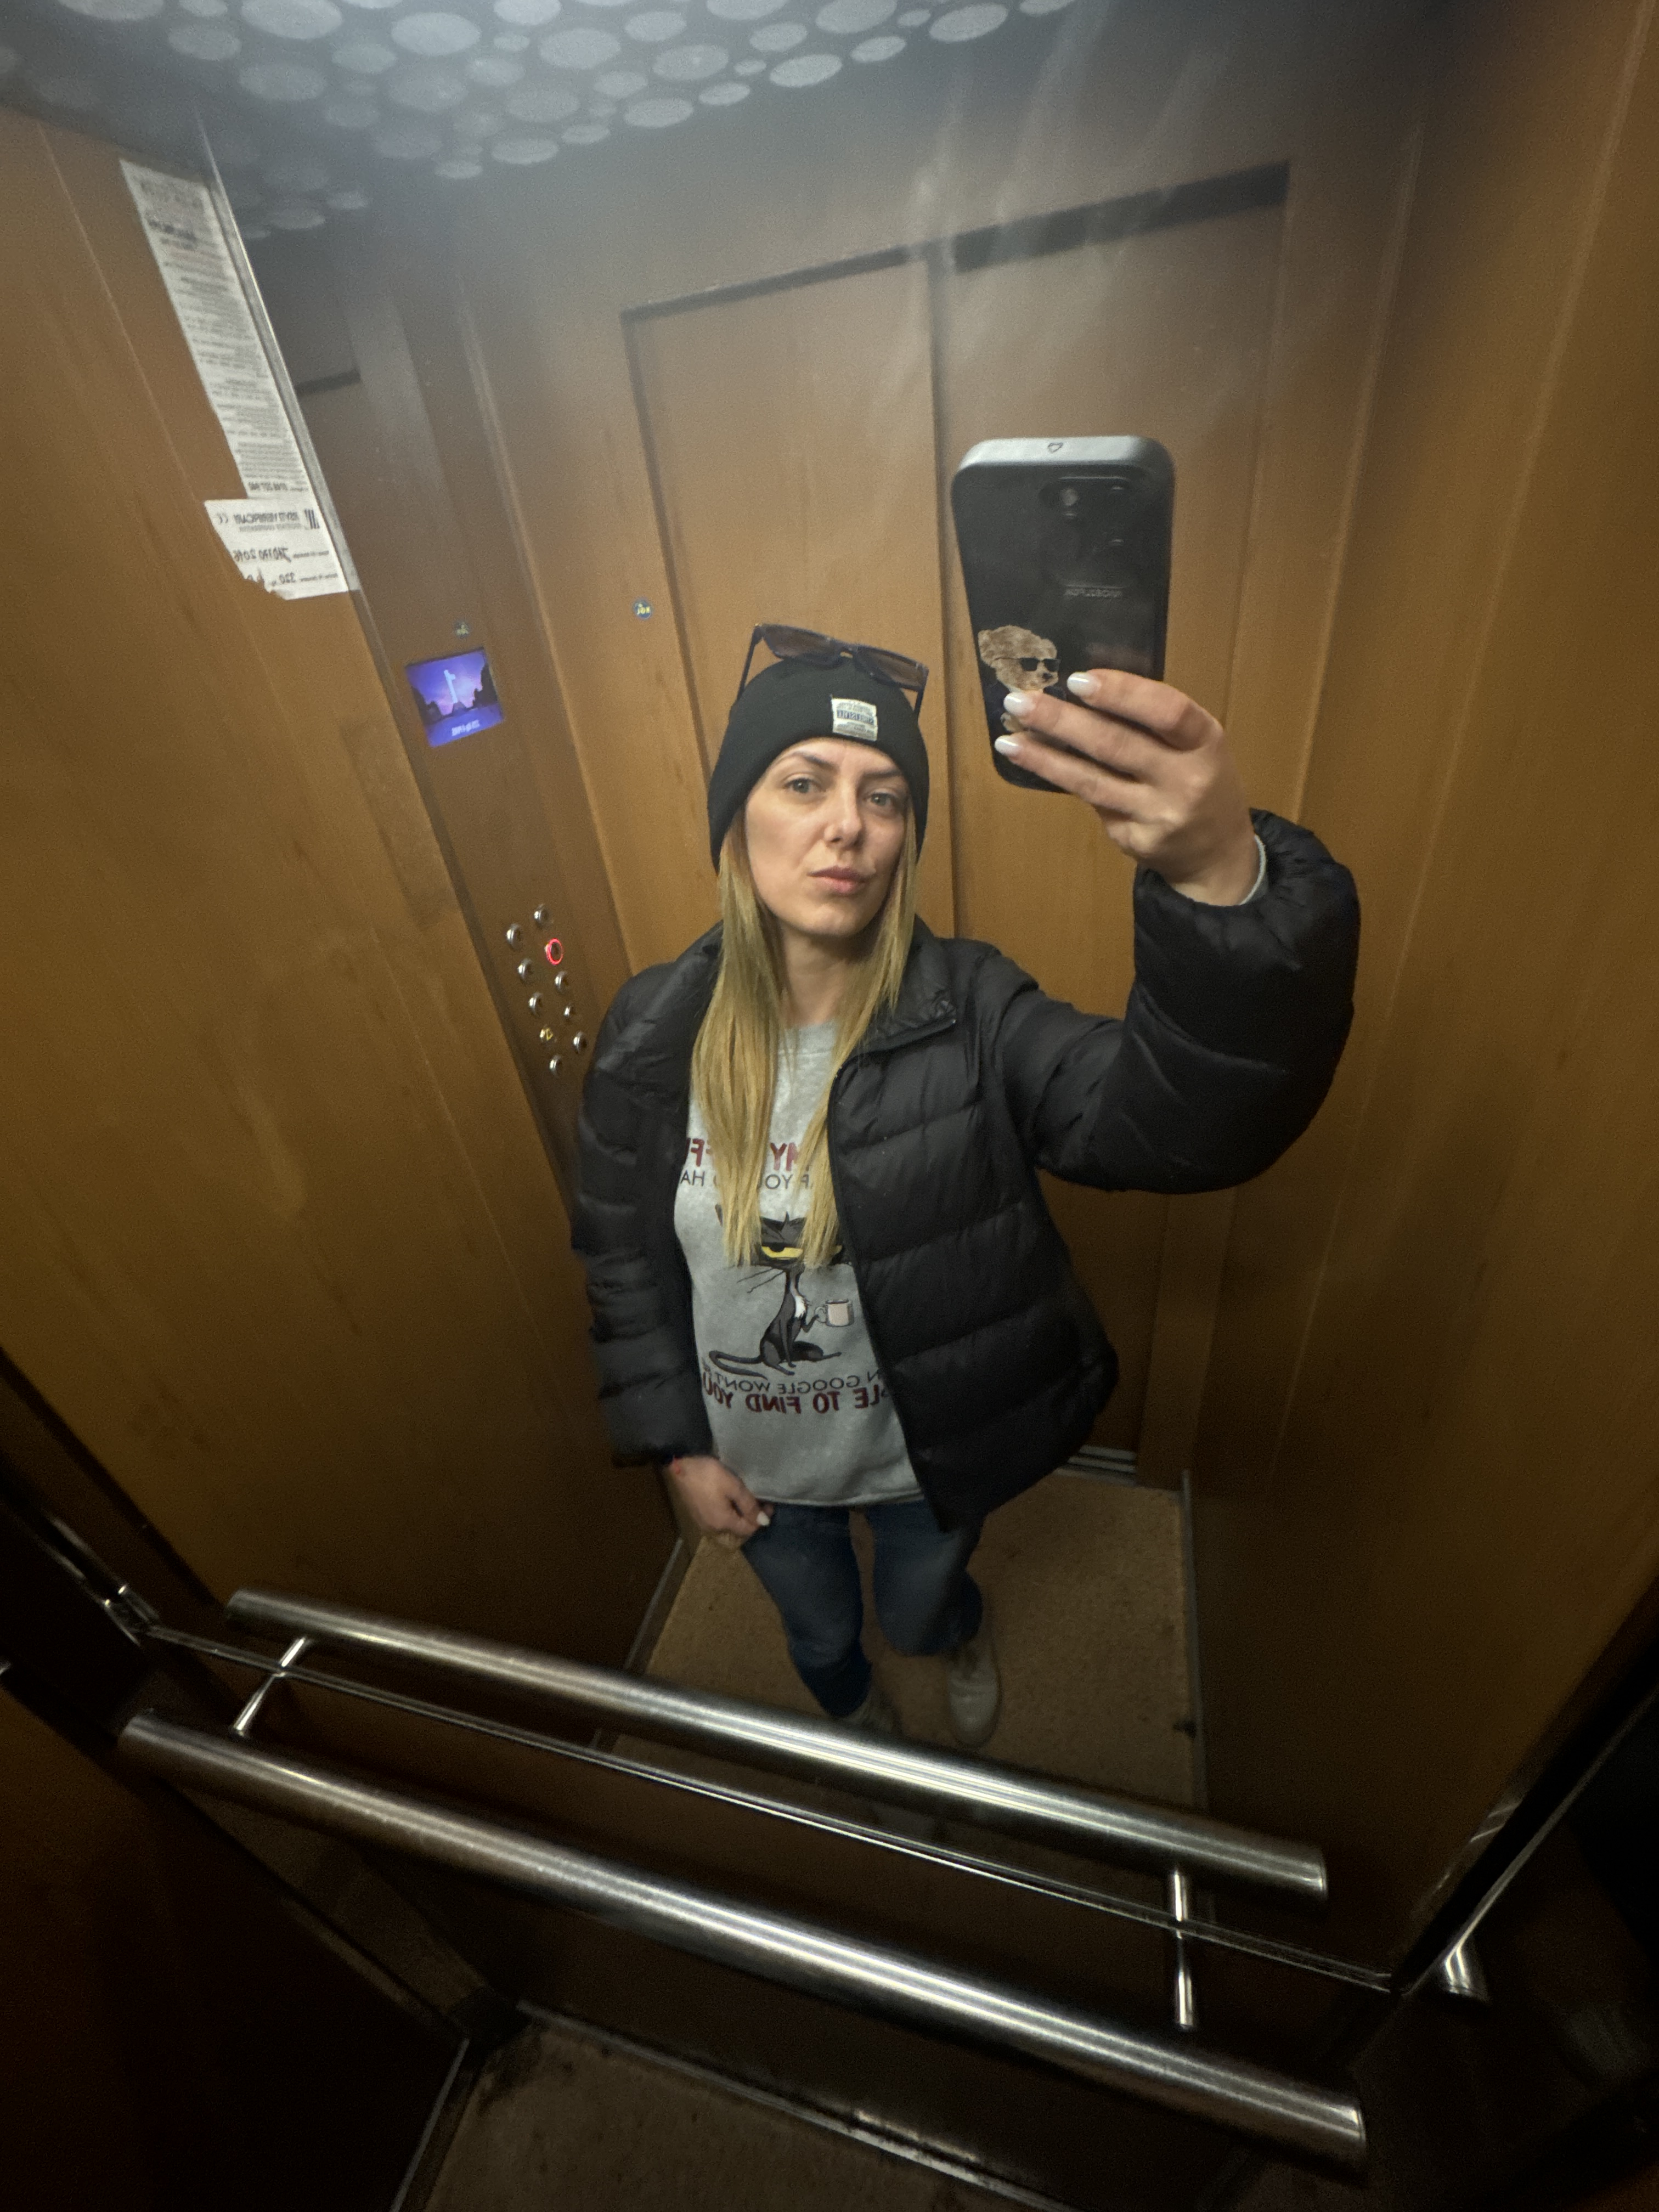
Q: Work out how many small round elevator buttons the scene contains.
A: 10